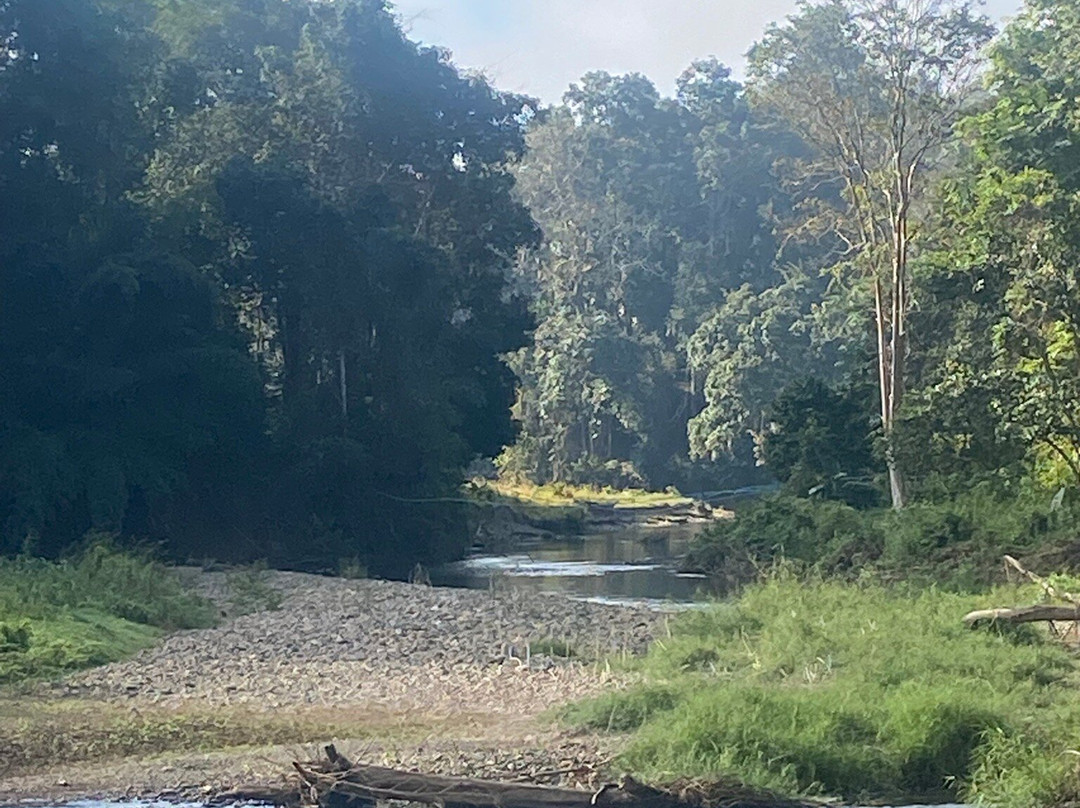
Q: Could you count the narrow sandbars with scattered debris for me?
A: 1